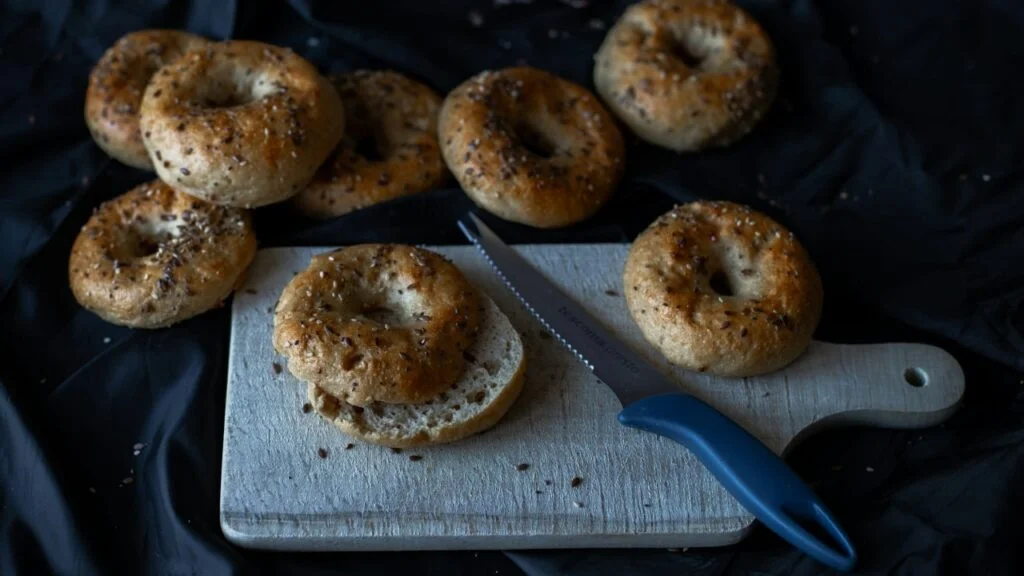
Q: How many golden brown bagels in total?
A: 8